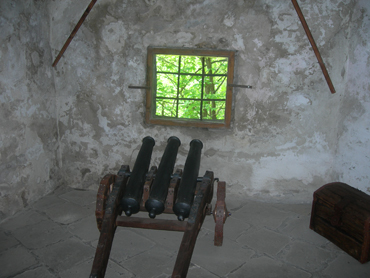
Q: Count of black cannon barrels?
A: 3